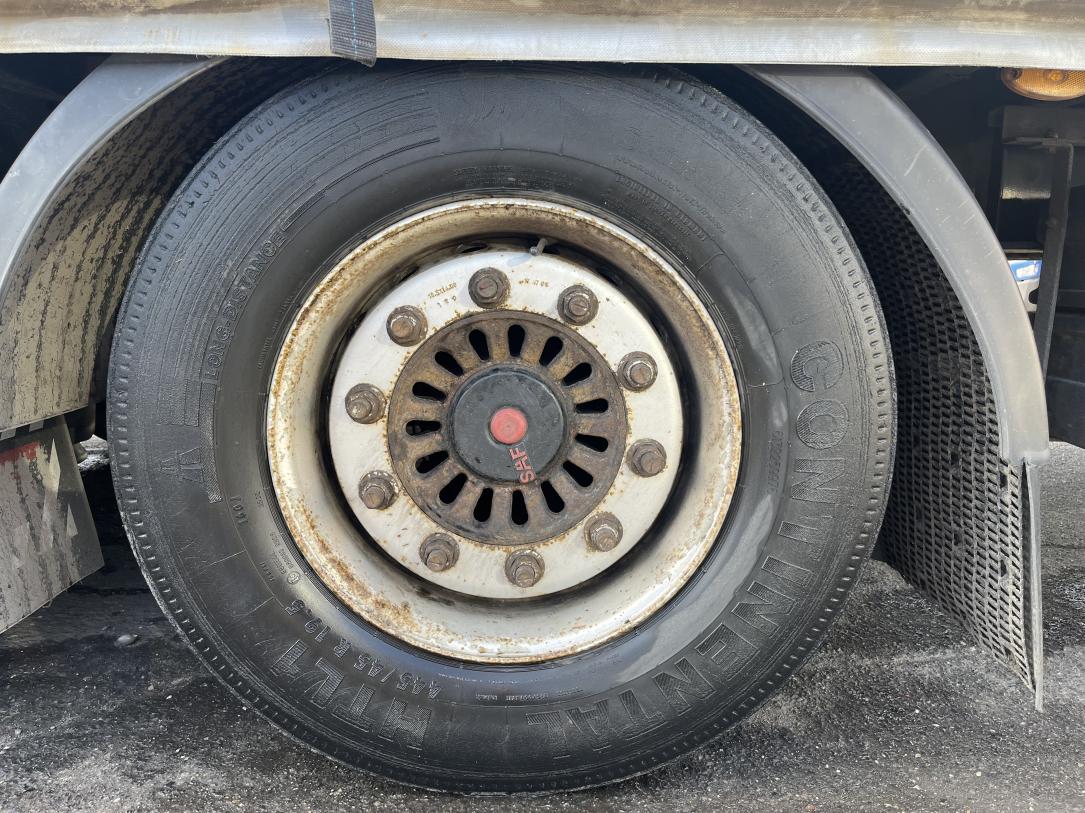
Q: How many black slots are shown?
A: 15